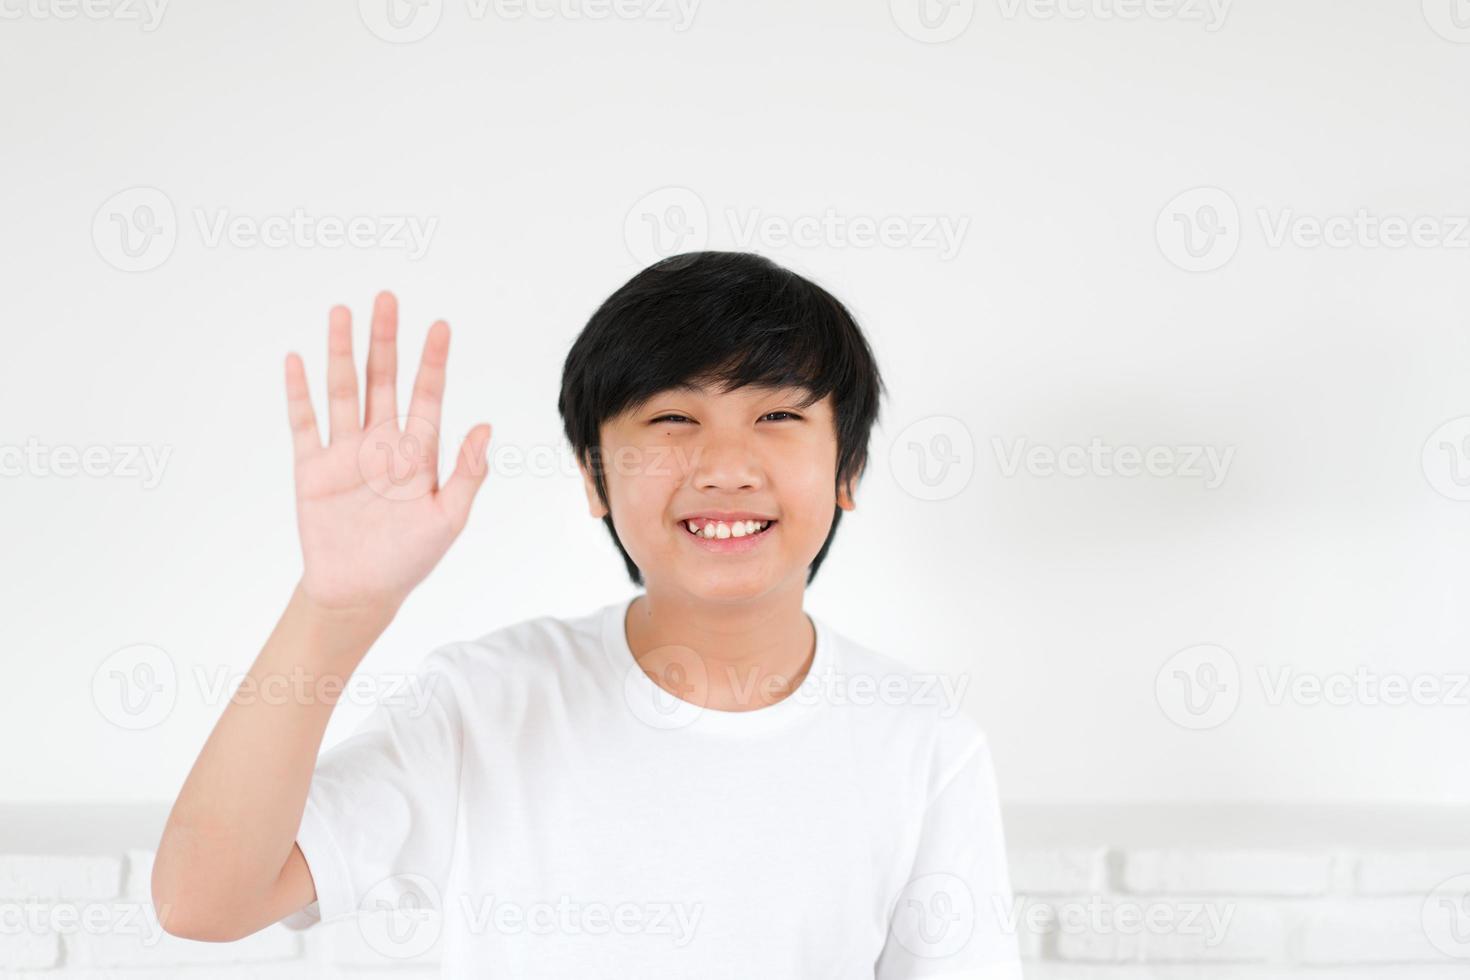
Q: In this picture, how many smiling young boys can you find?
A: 1